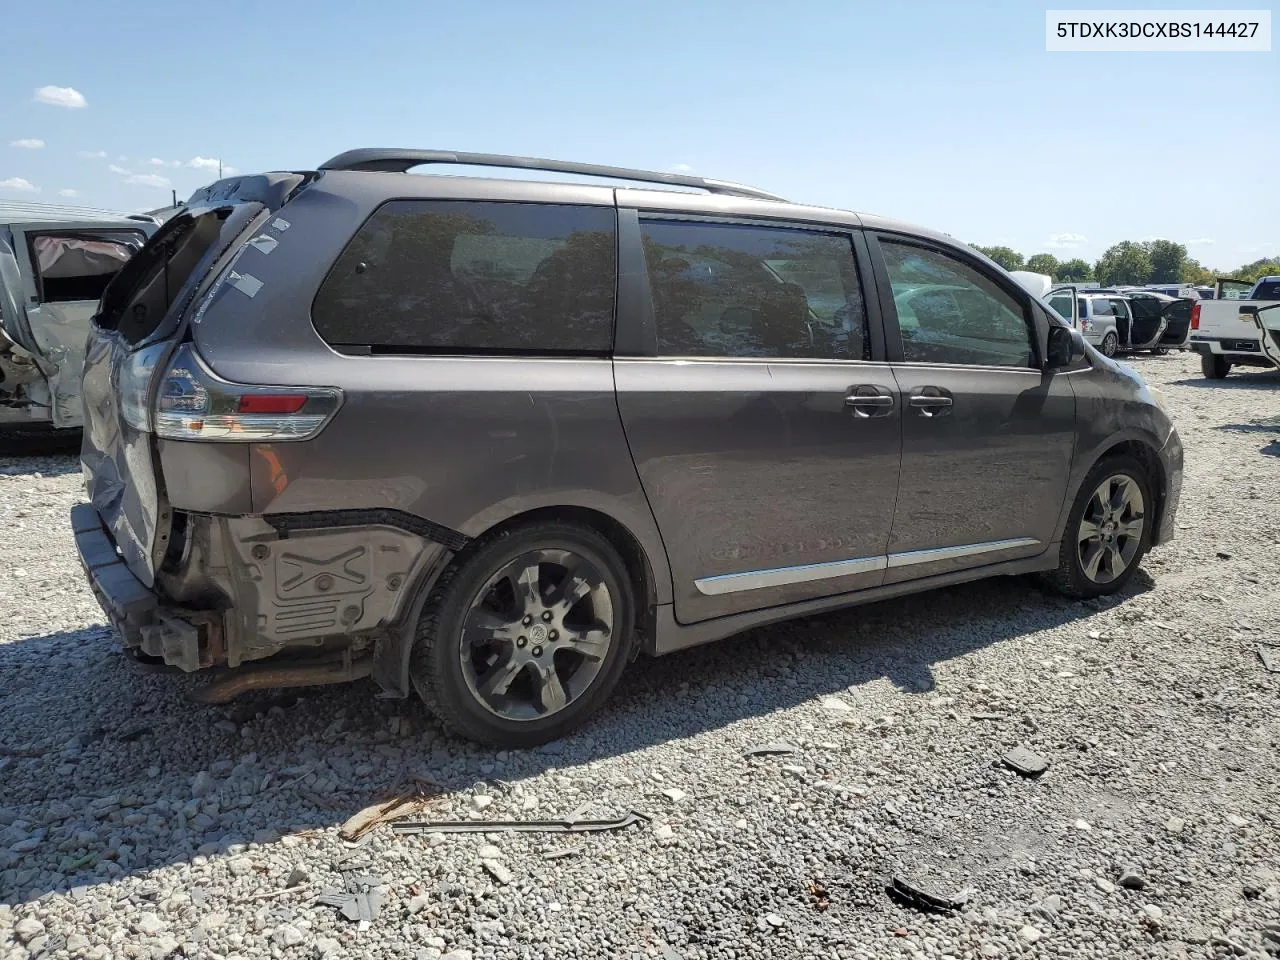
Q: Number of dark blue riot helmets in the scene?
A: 0